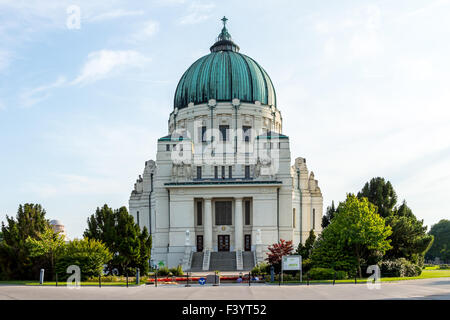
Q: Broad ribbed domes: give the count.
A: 1